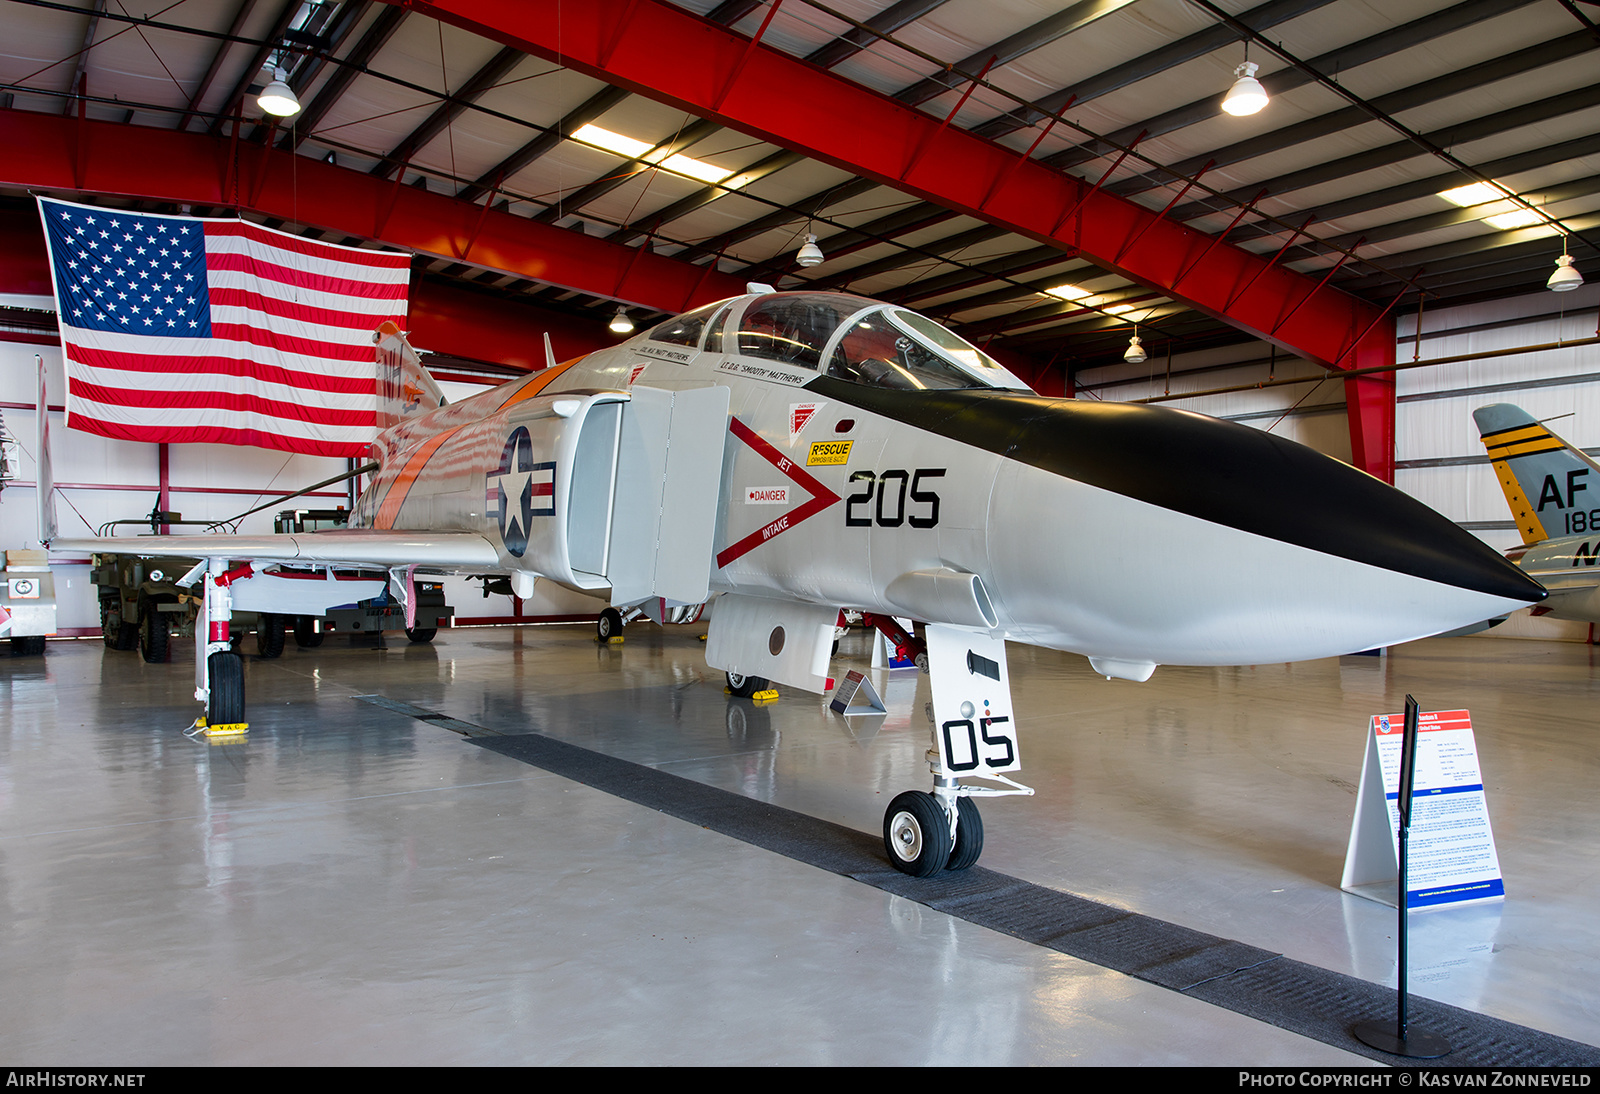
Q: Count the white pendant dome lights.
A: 6